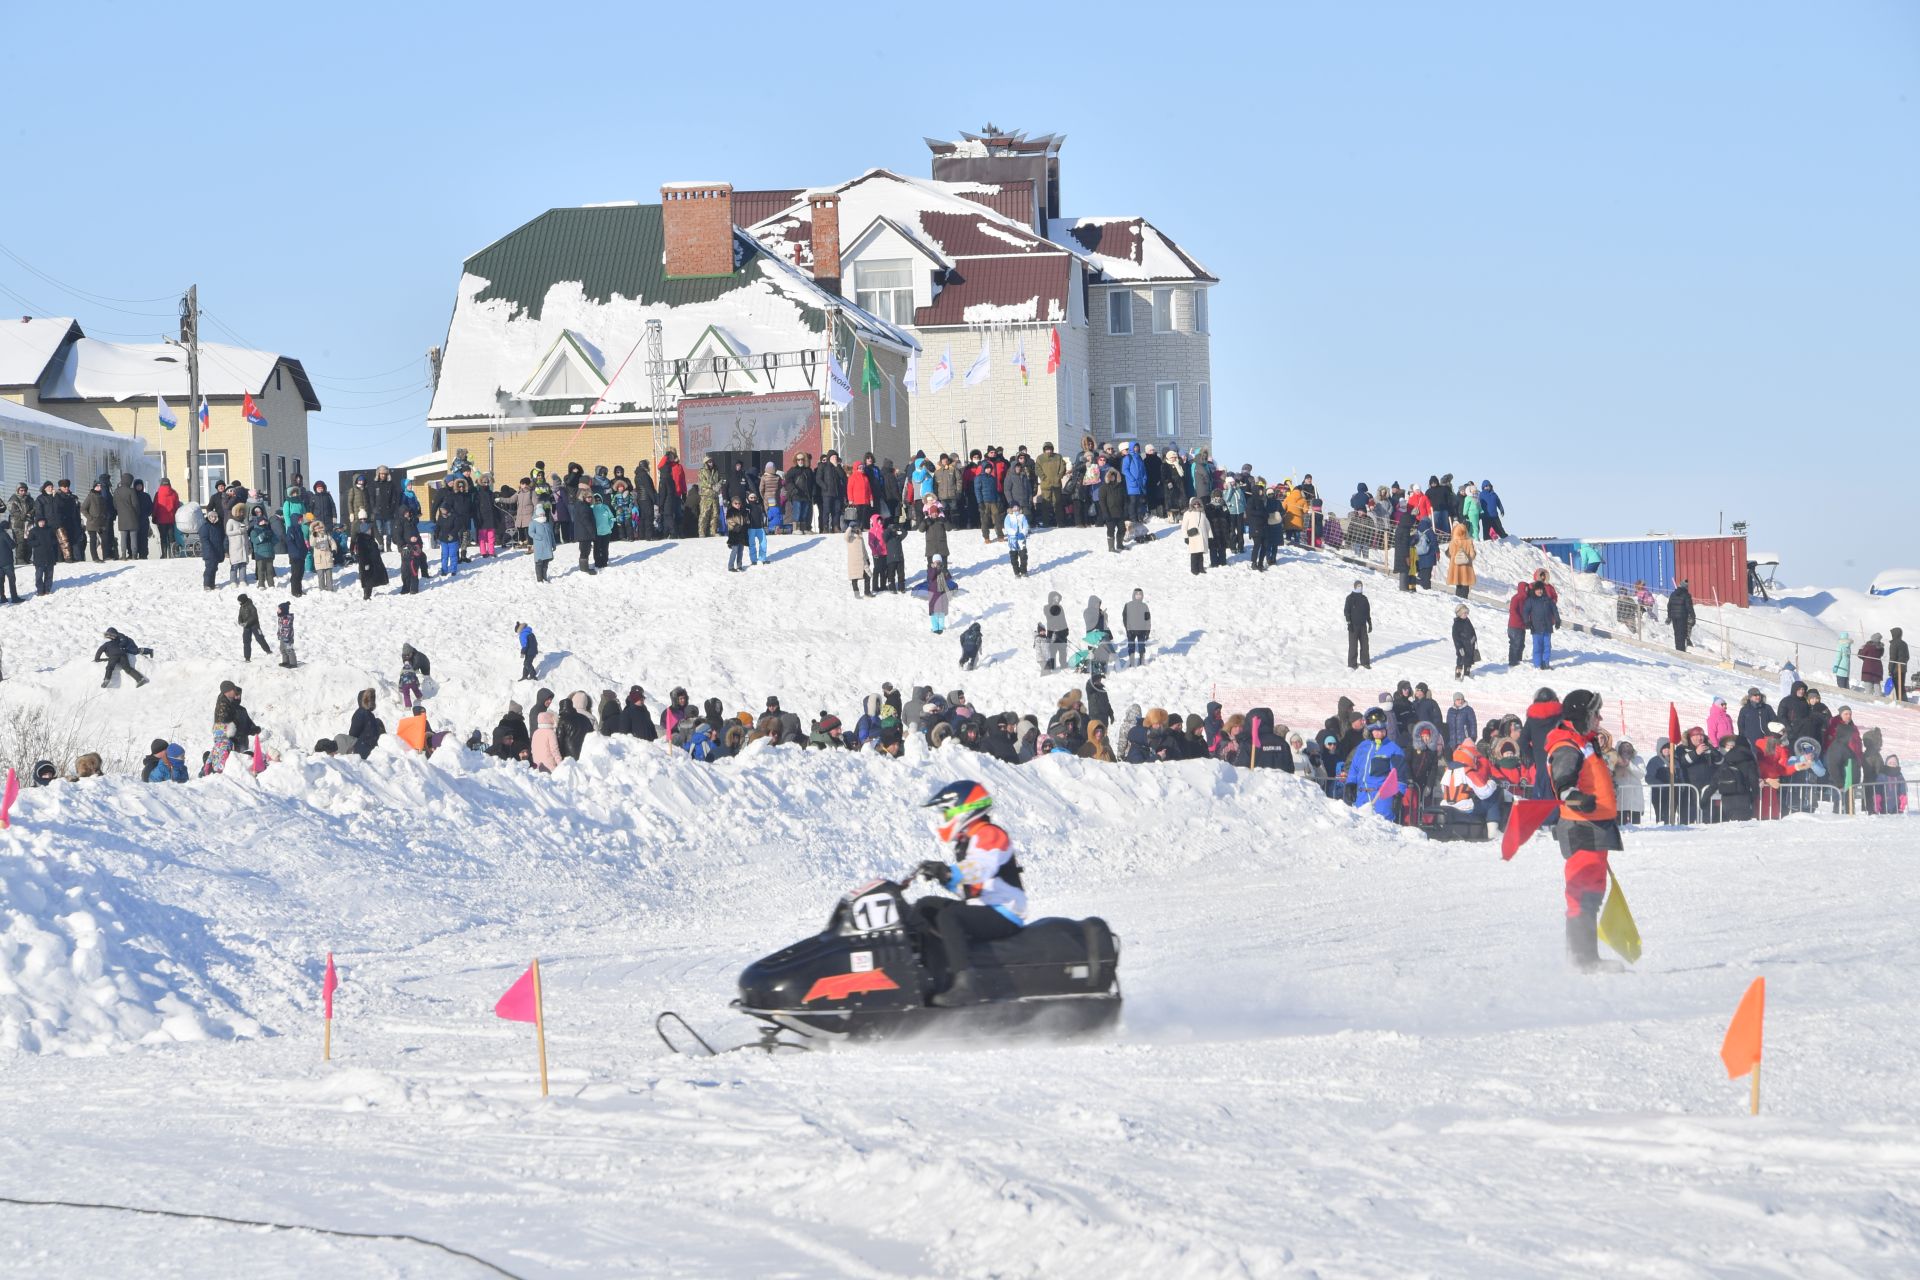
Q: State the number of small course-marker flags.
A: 11